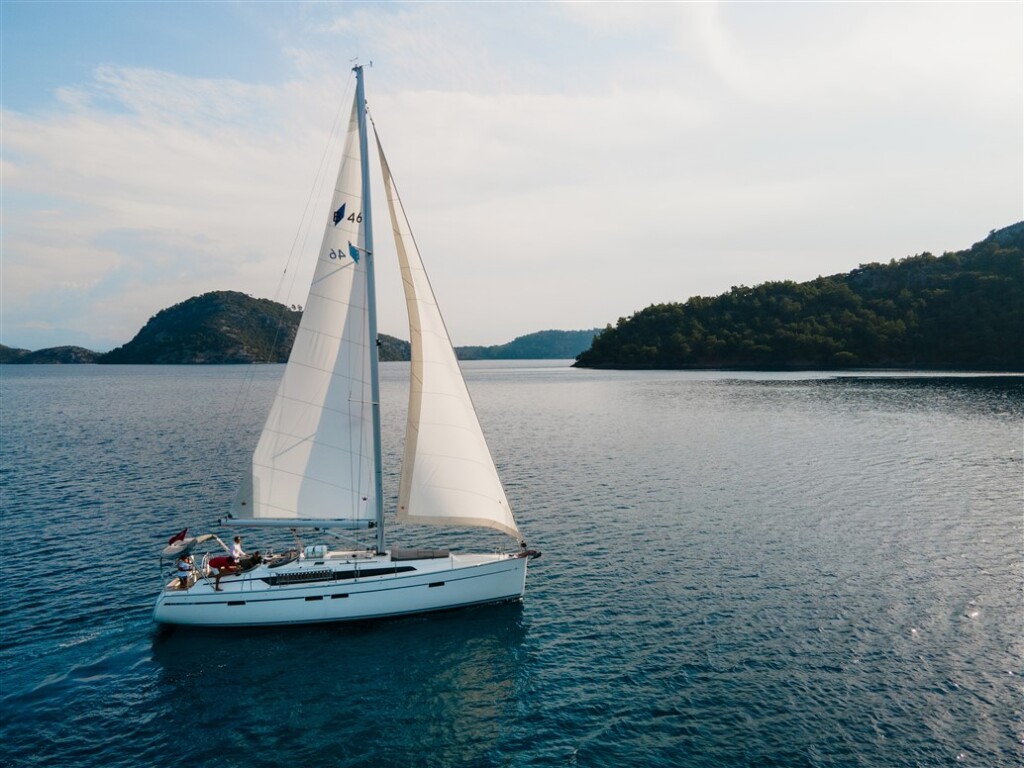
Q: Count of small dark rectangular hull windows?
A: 4